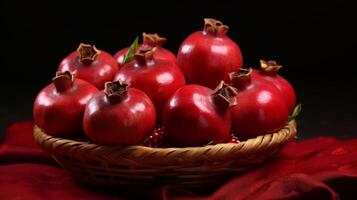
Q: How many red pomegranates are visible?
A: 9